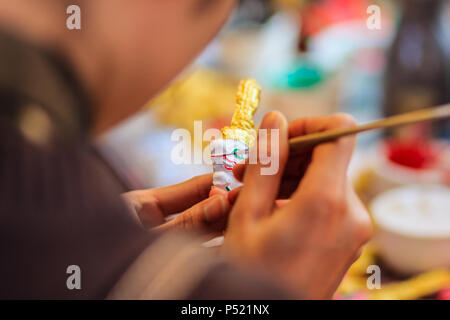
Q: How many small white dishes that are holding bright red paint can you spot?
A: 1